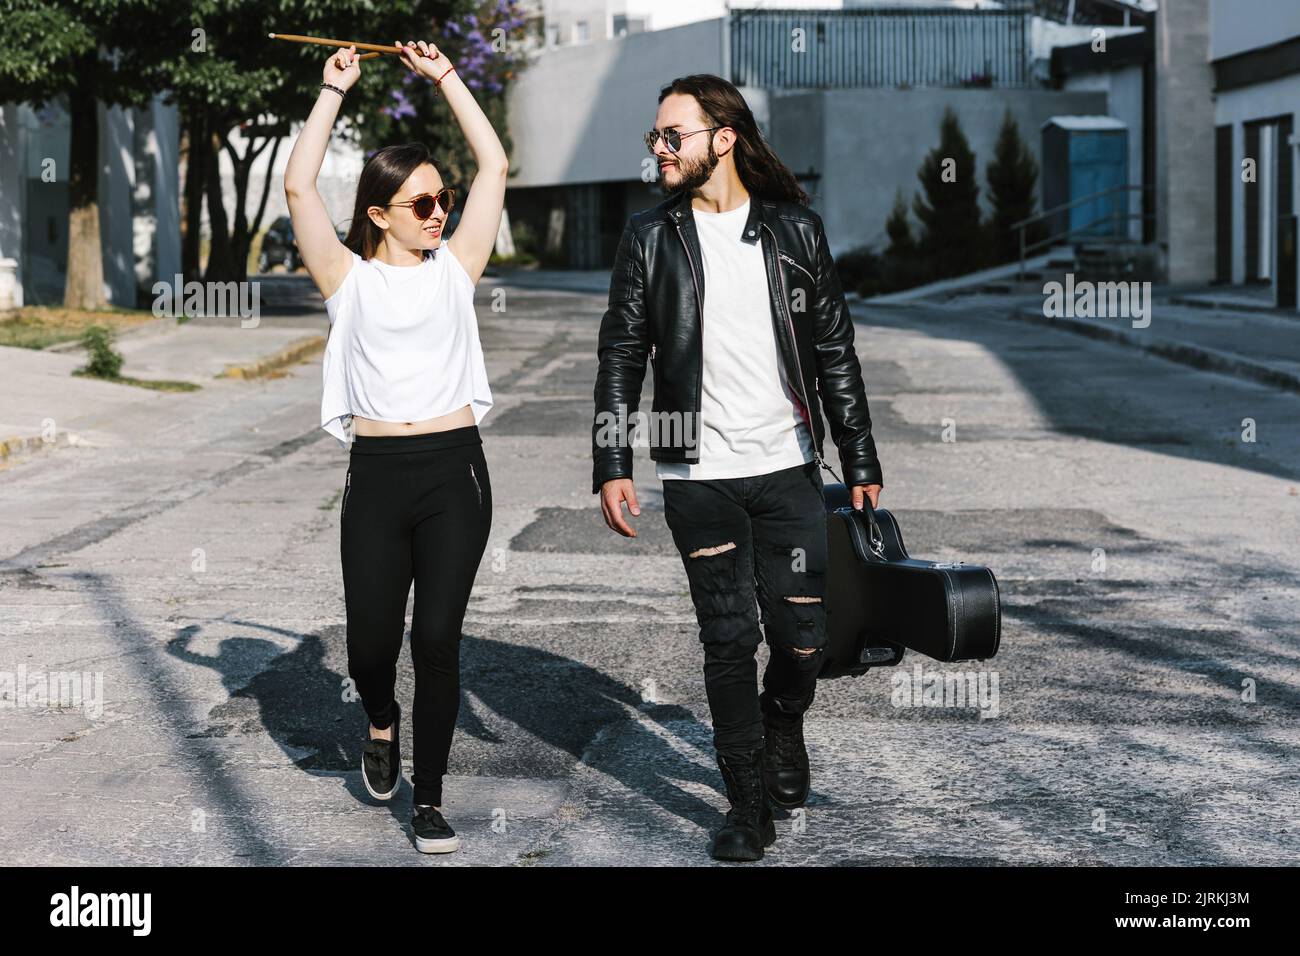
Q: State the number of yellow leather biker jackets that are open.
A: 0